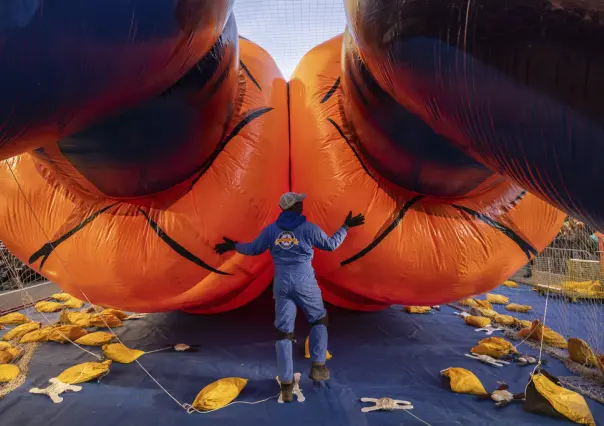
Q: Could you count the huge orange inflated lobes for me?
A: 2